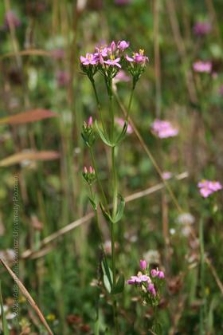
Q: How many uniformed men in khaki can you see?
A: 0